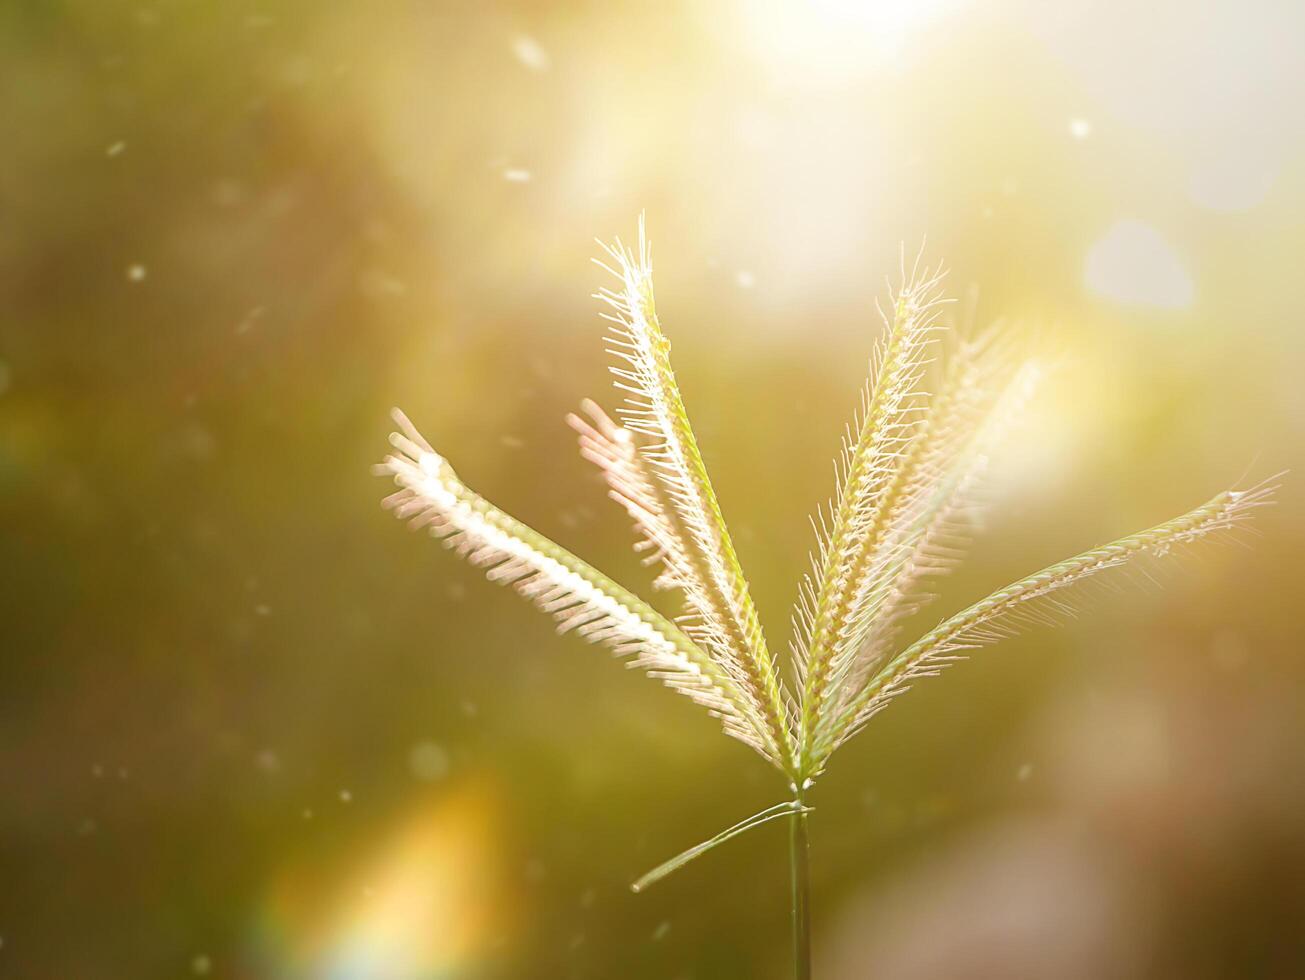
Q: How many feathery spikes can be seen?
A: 7